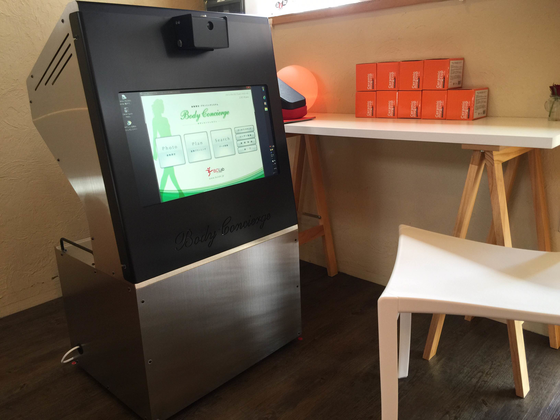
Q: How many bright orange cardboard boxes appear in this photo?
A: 9